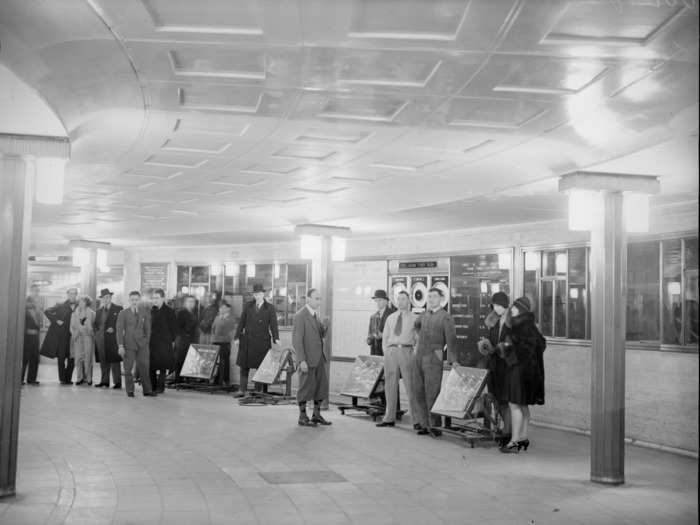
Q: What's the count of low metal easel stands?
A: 4